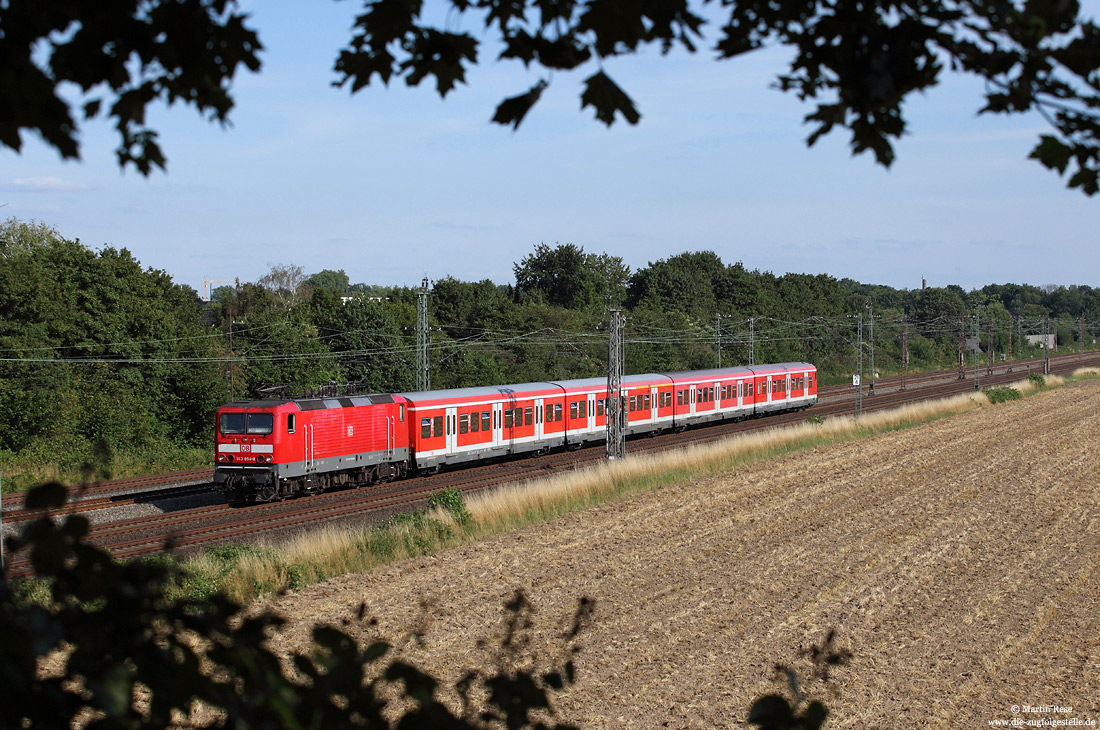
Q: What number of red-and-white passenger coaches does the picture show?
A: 4